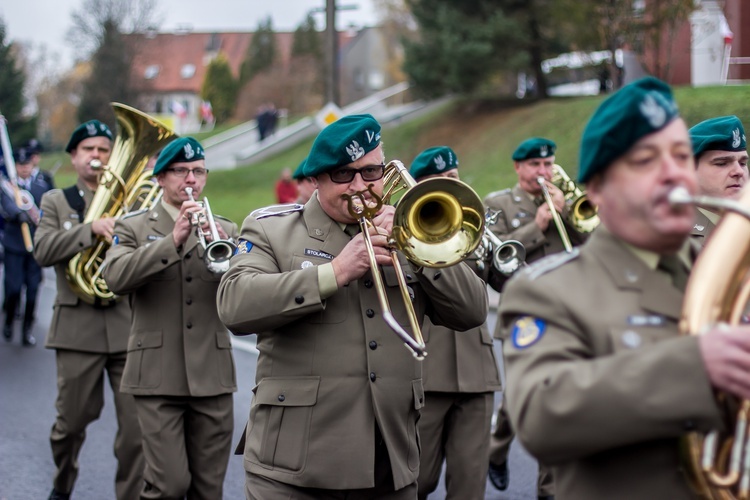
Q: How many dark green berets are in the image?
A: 8